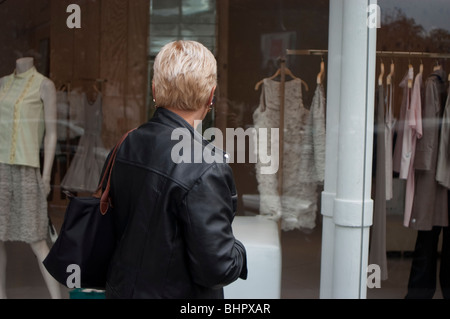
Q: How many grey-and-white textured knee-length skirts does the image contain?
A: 1